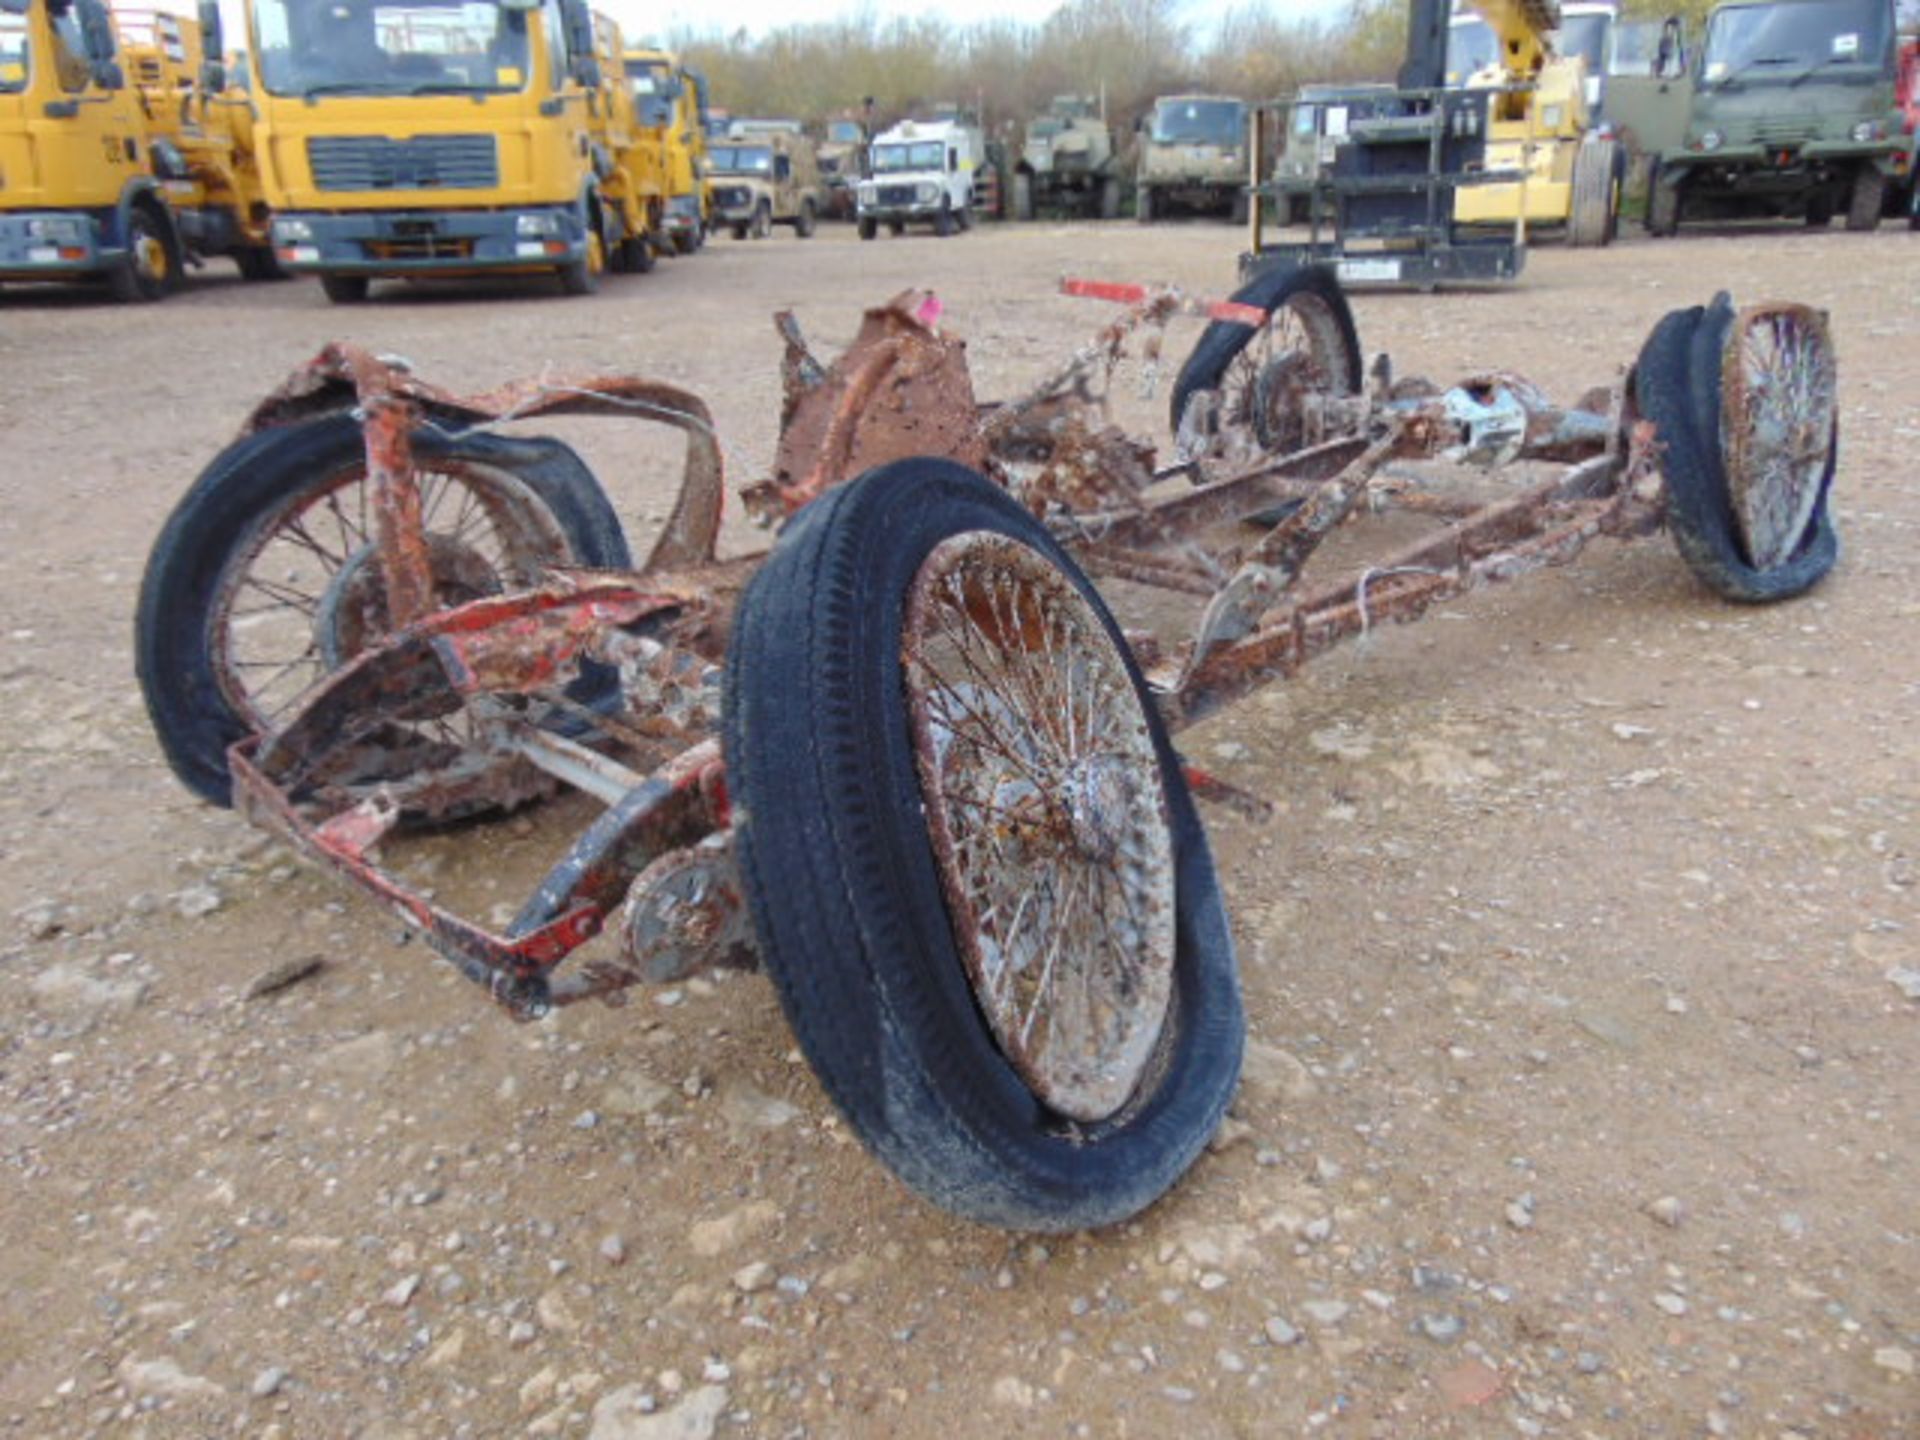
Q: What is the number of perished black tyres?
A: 4